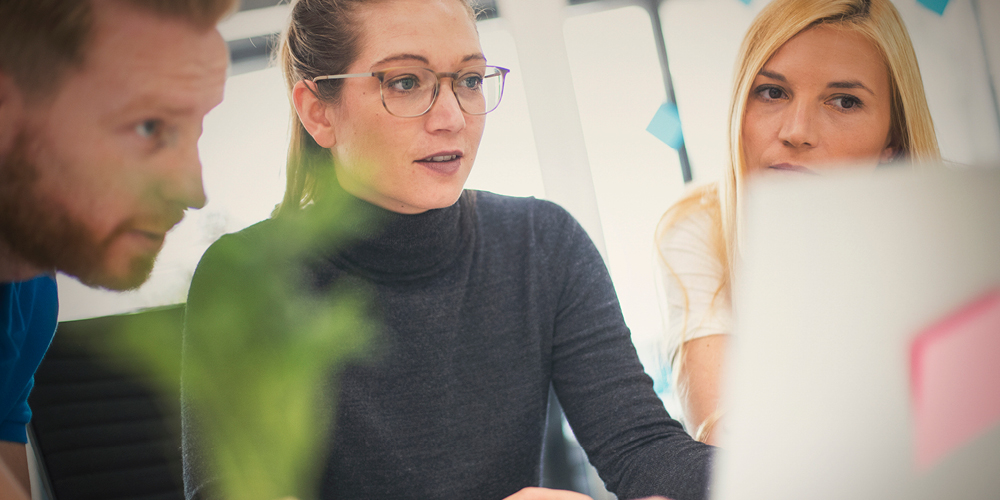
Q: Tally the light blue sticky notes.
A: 3